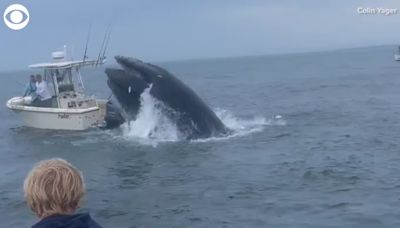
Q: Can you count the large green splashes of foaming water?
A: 0